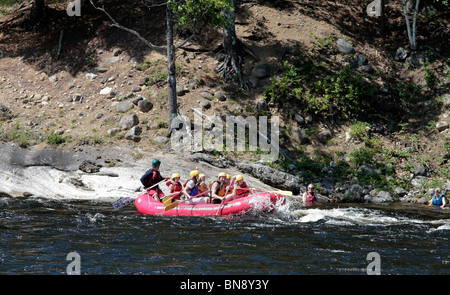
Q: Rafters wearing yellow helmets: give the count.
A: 6